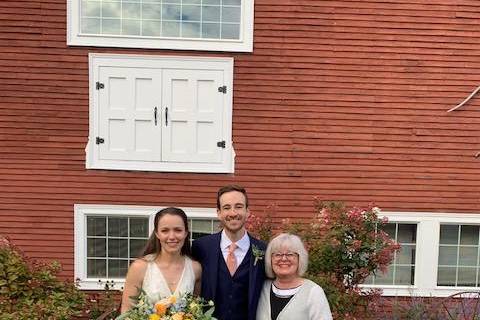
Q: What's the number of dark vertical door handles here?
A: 2